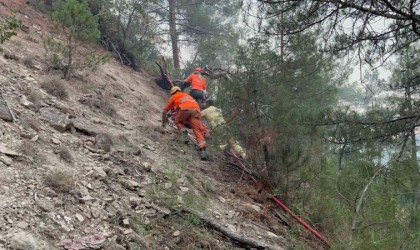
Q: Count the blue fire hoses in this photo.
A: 0